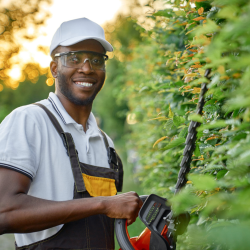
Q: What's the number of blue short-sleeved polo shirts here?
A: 0